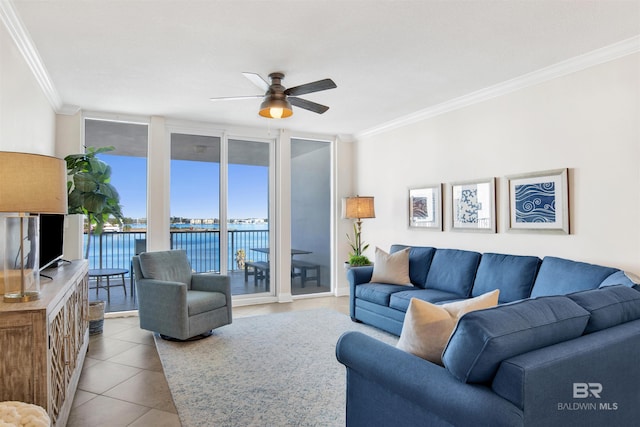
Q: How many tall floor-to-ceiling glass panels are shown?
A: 4